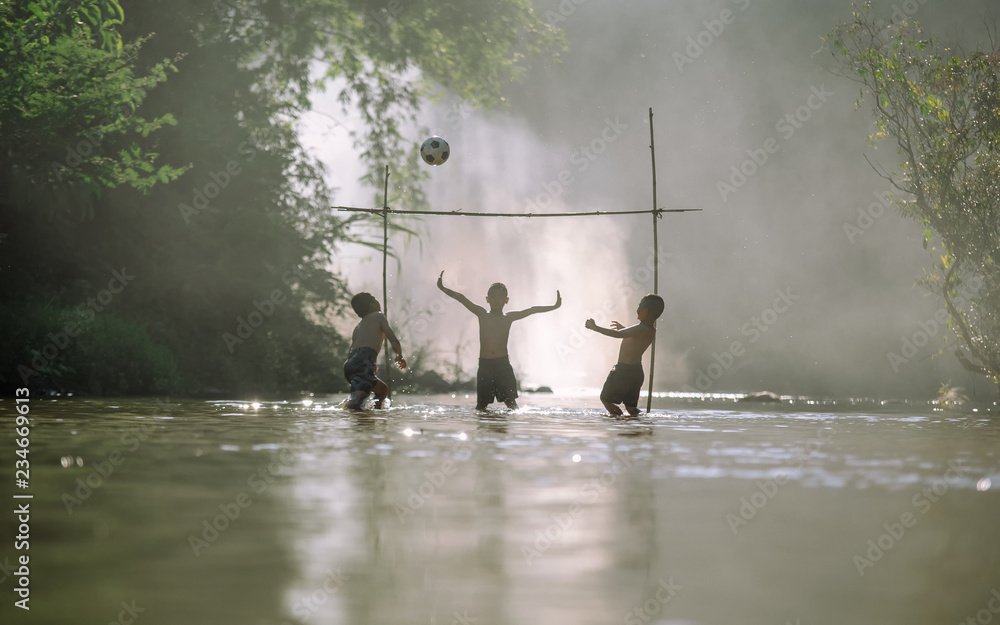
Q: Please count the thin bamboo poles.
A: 3